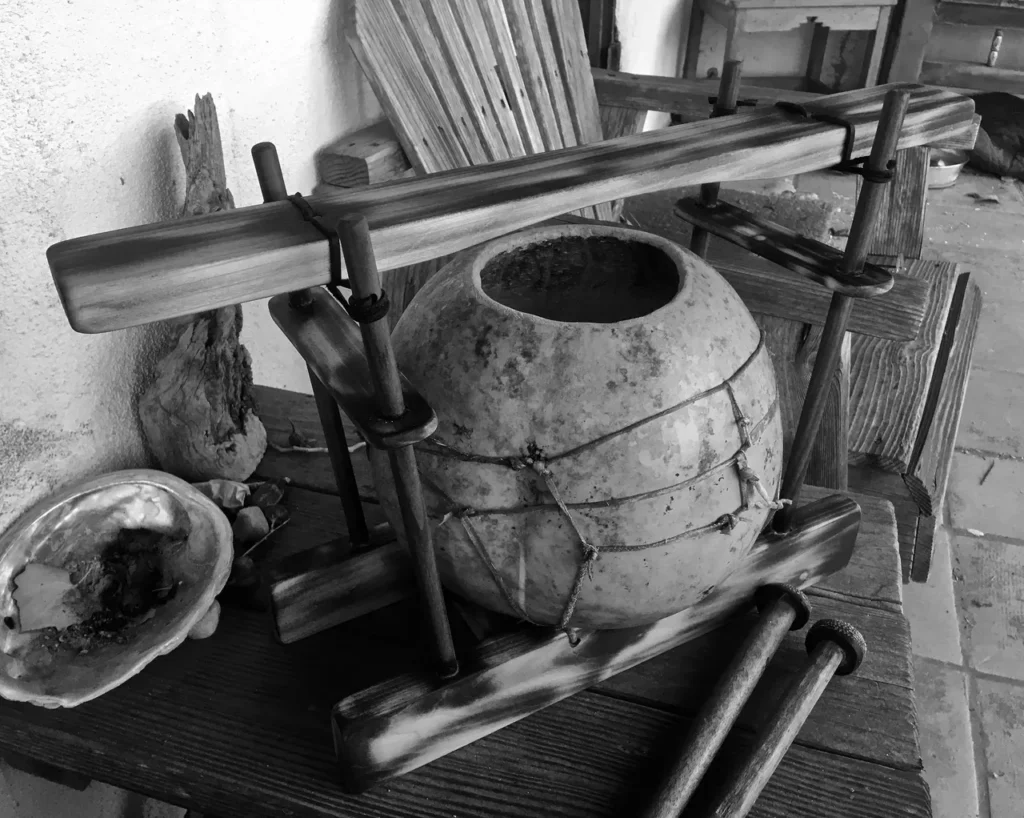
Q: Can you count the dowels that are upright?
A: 4